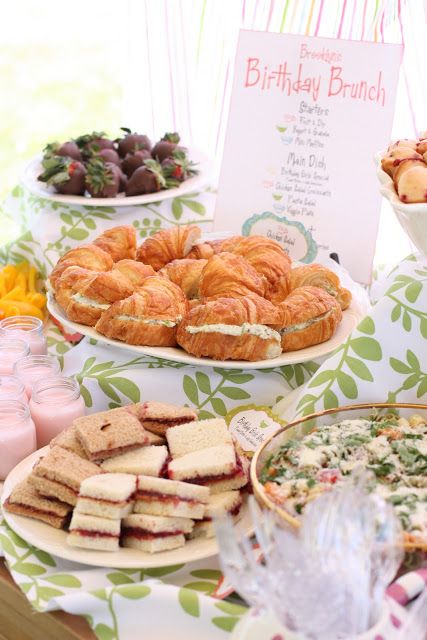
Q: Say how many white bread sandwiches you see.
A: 8